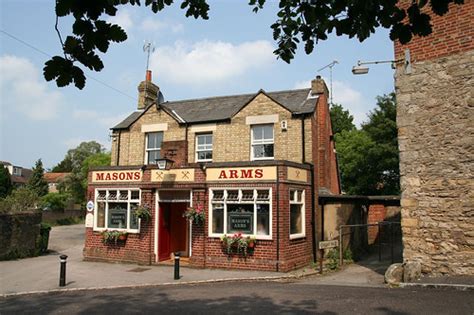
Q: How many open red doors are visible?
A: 1